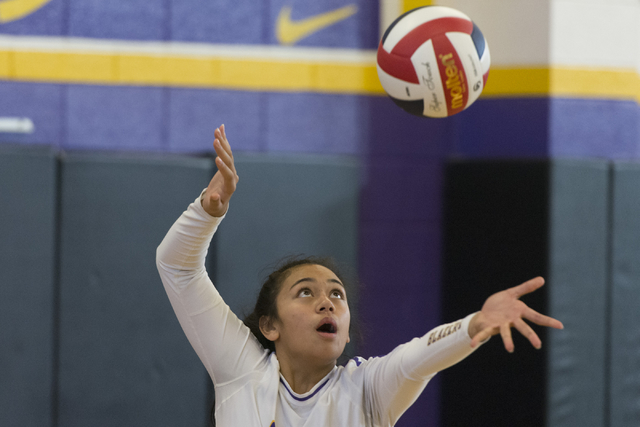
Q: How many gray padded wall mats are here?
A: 5